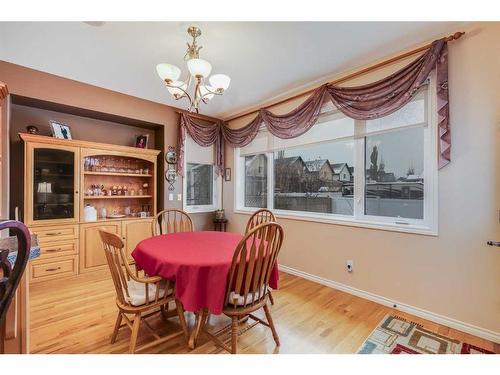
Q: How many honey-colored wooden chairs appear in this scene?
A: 4